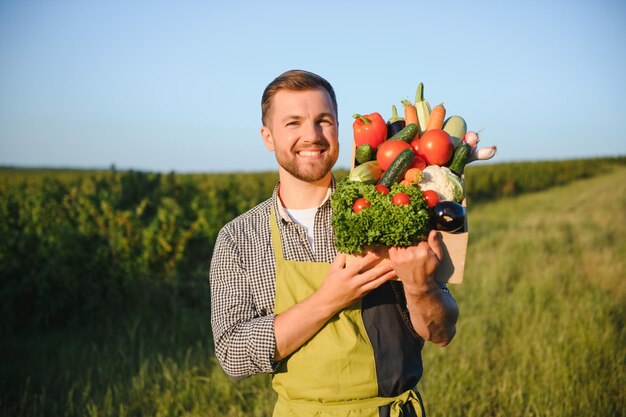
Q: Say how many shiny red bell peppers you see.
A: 1